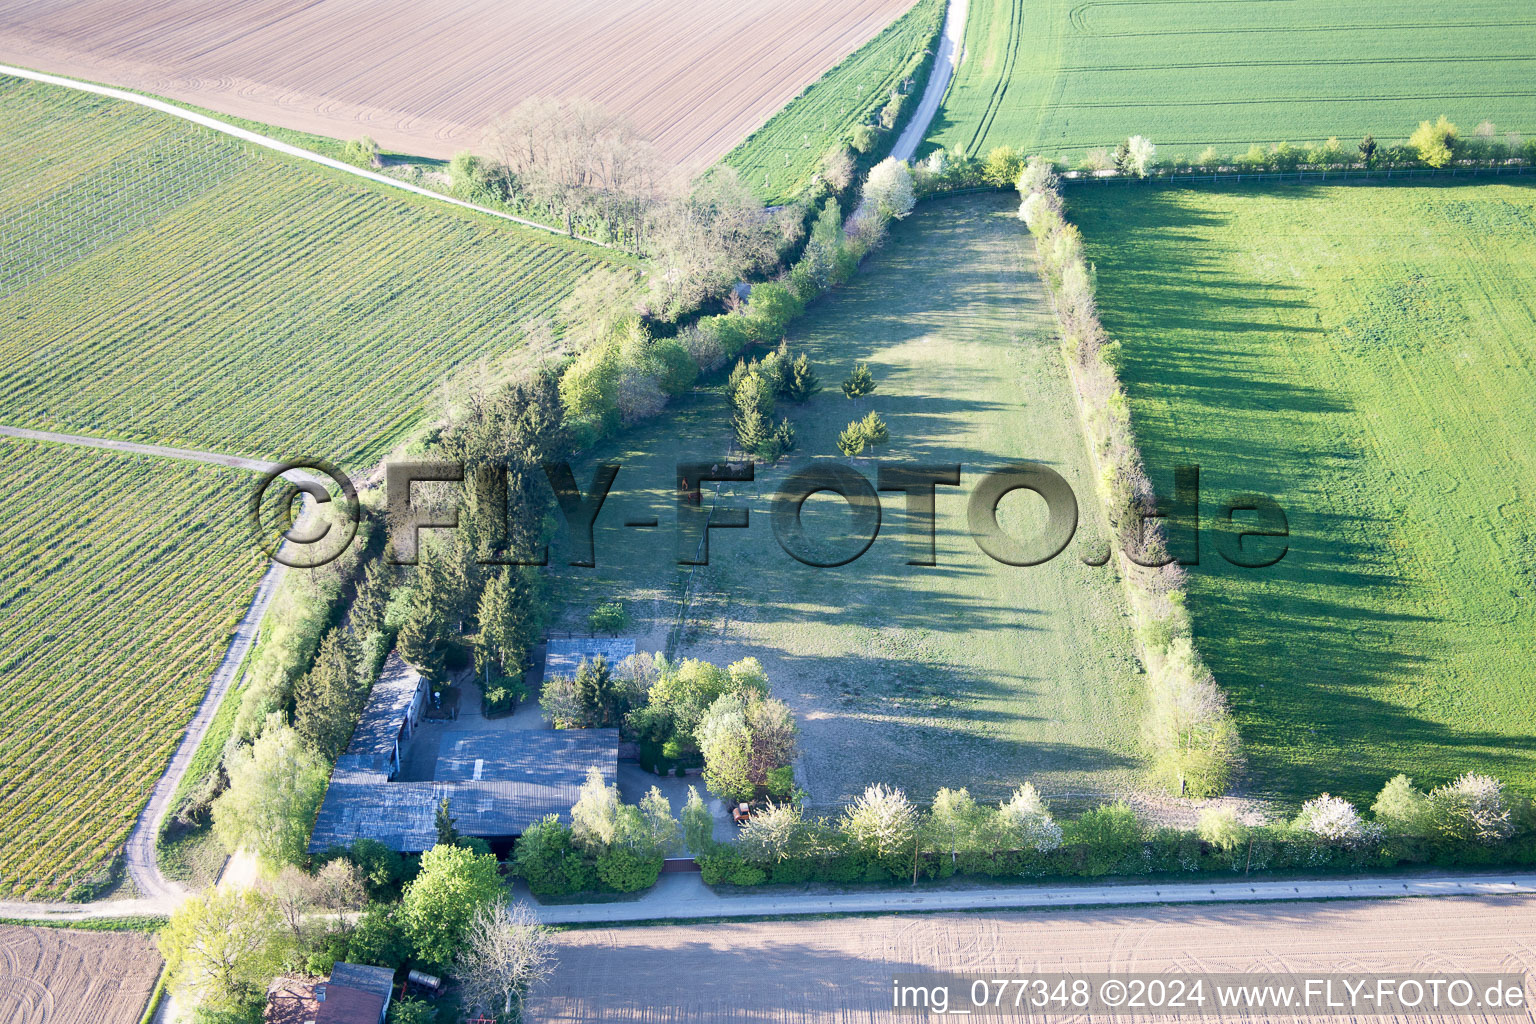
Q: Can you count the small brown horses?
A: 2